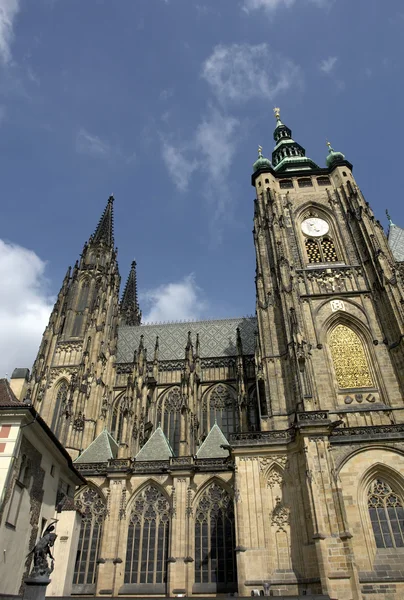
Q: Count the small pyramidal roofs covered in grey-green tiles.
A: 3